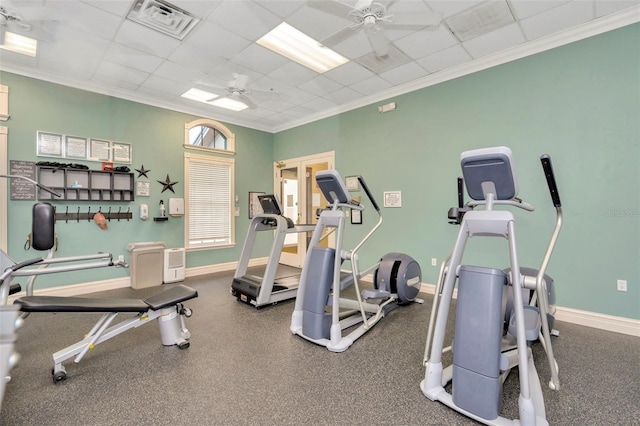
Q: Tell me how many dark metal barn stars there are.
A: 2